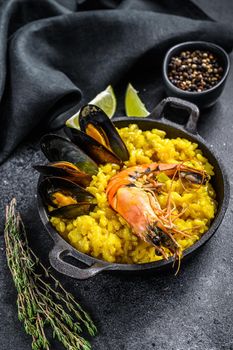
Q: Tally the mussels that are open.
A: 3